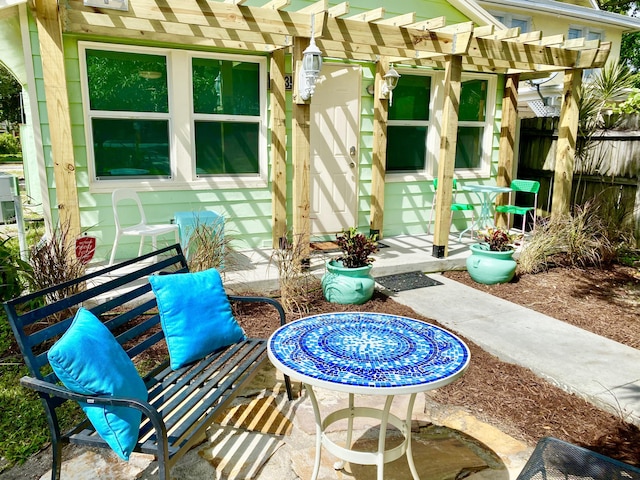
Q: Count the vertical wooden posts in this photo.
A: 7